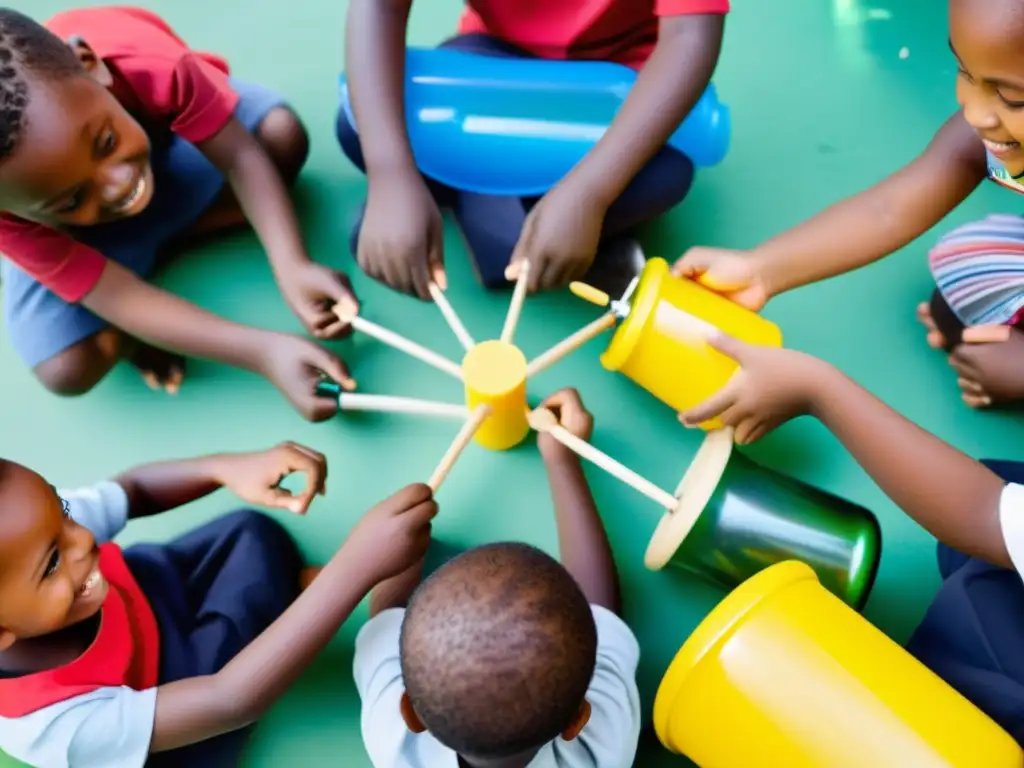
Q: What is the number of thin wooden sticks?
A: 7